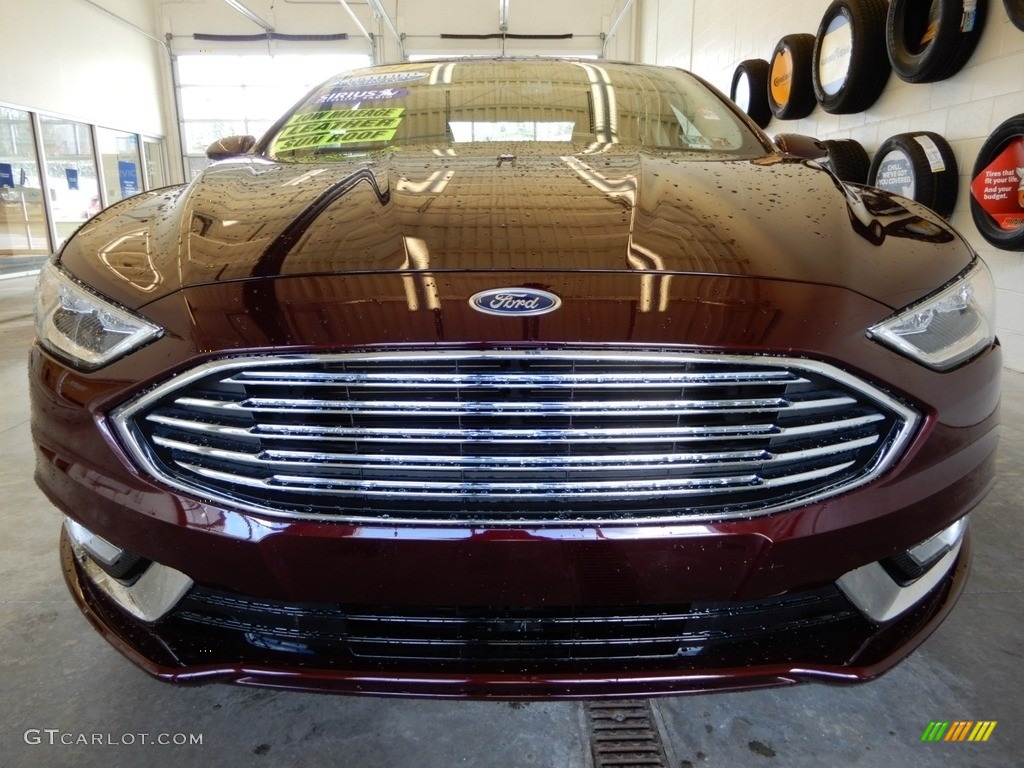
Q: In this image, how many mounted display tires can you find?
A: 8